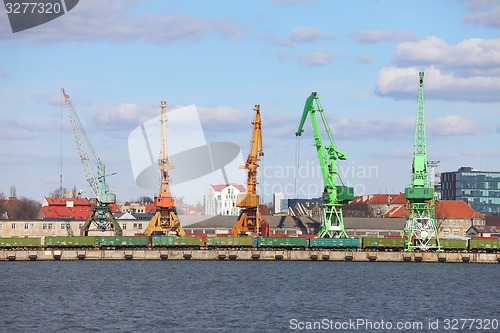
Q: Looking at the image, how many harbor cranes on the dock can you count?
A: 5